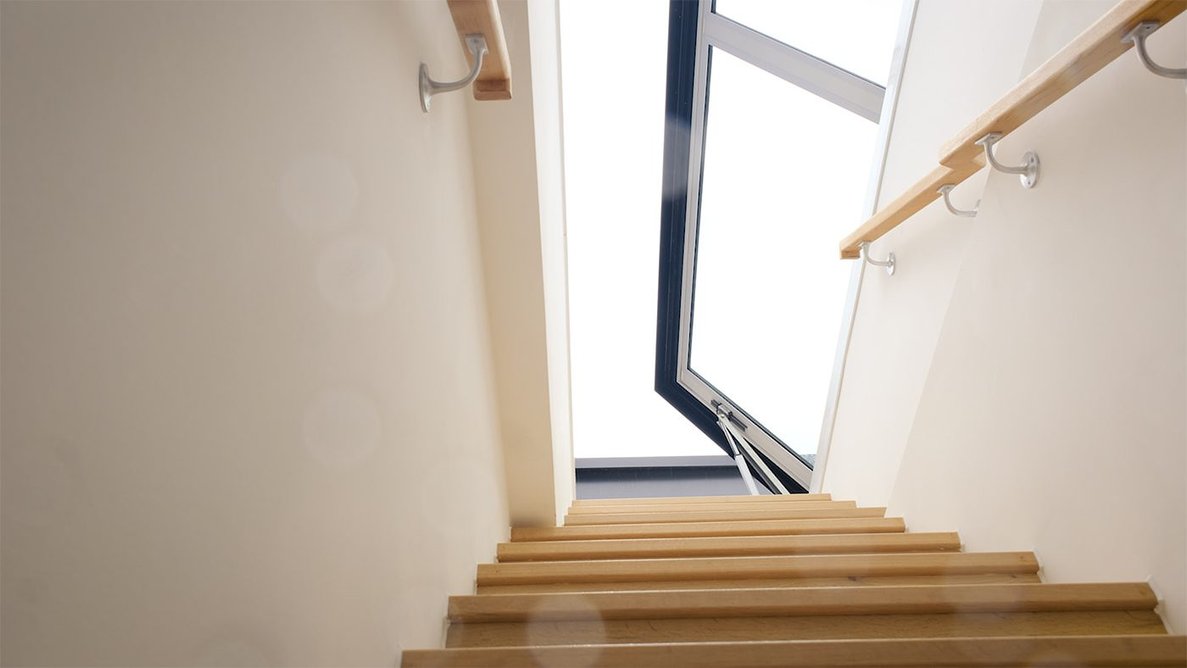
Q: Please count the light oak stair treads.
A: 8